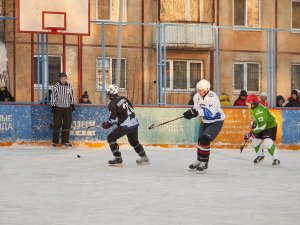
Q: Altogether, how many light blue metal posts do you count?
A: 11